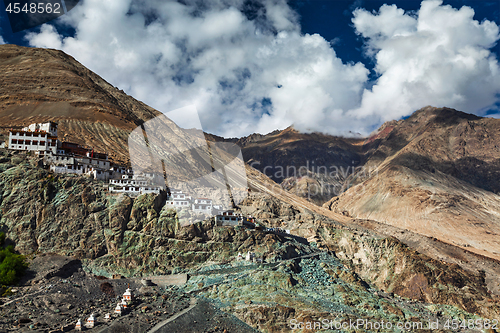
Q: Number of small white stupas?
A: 6